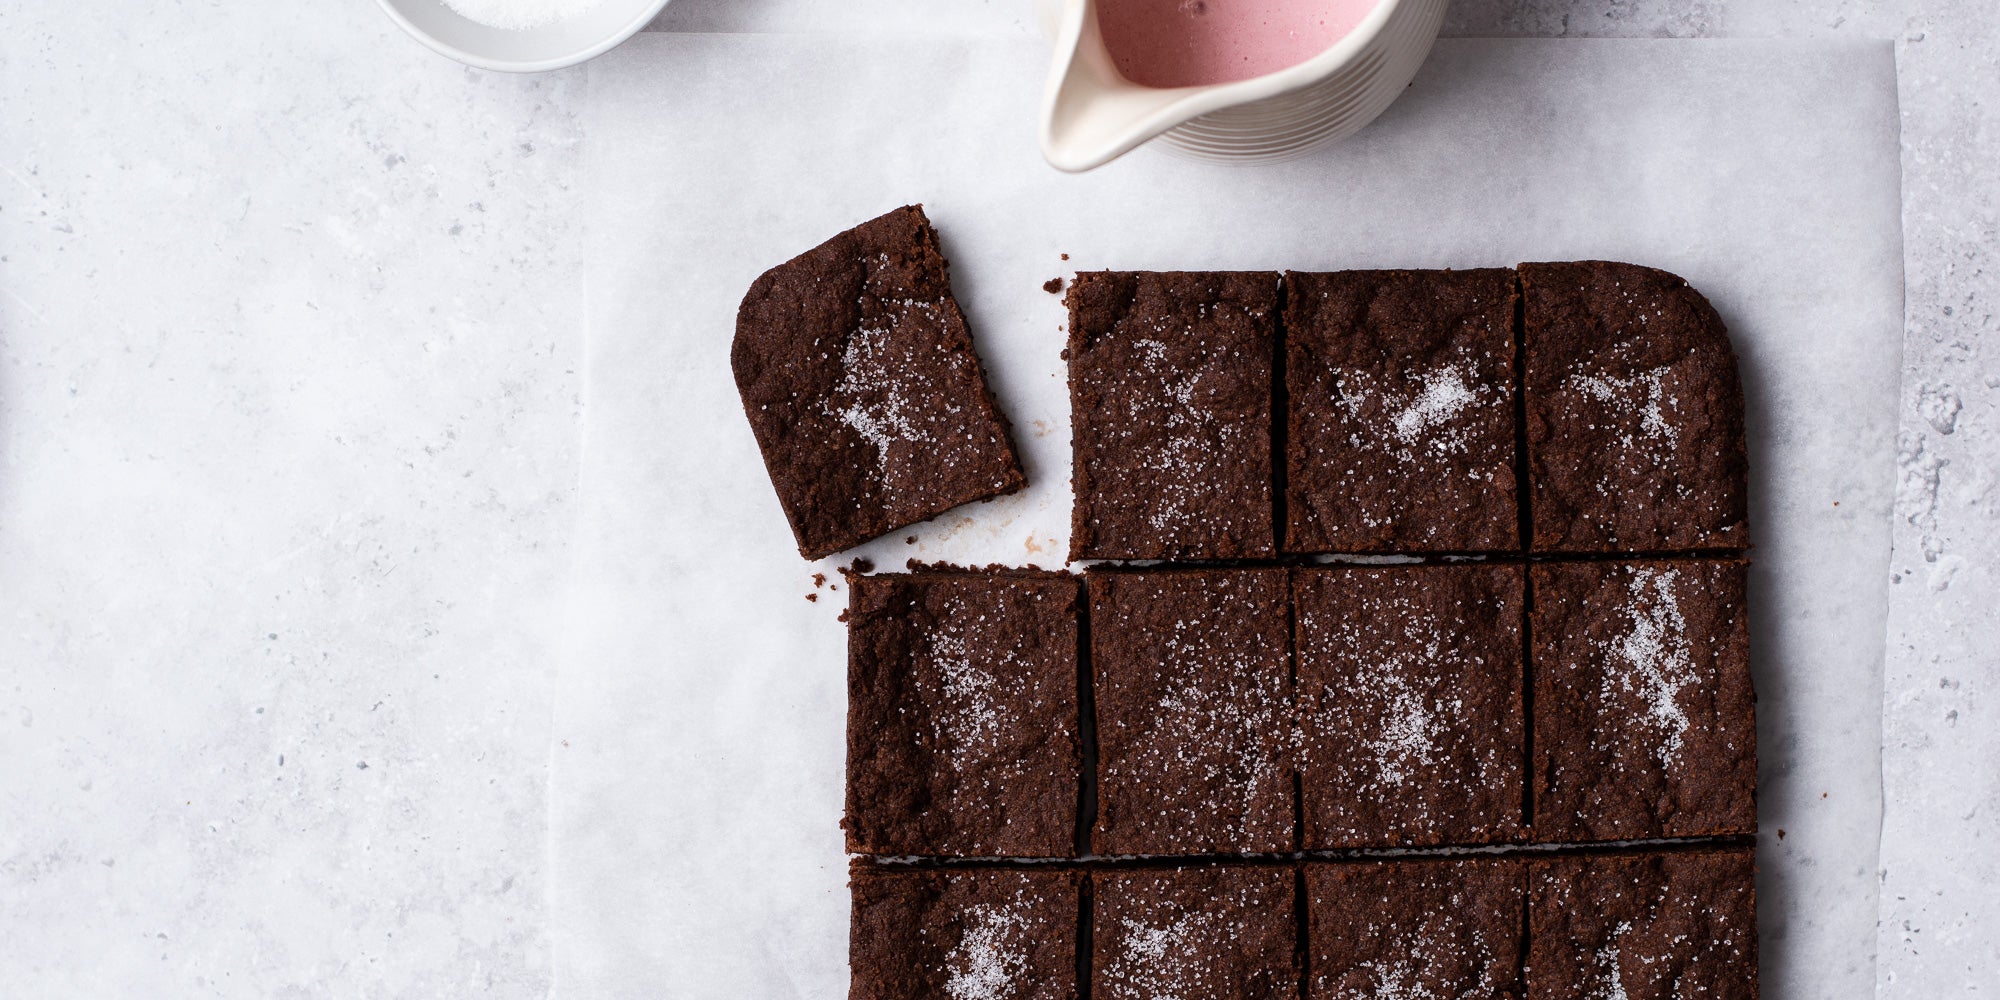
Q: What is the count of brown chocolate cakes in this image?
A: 12